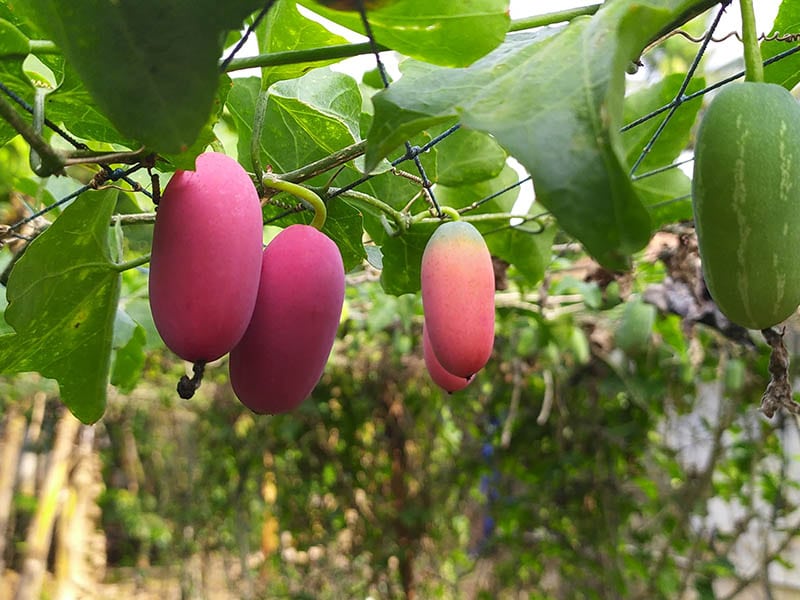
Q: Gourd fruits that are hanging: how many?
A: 5